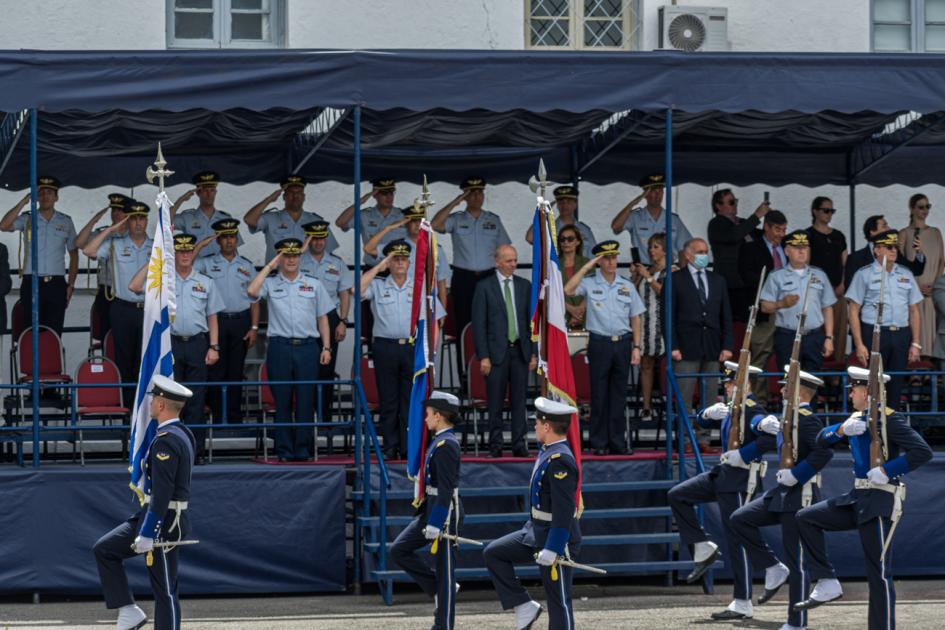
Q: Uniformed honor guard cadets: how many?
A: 6